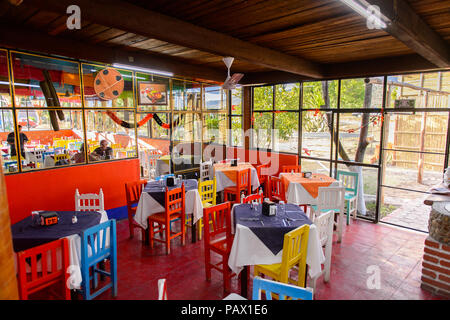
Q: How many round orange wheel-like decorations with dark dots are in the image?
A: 1